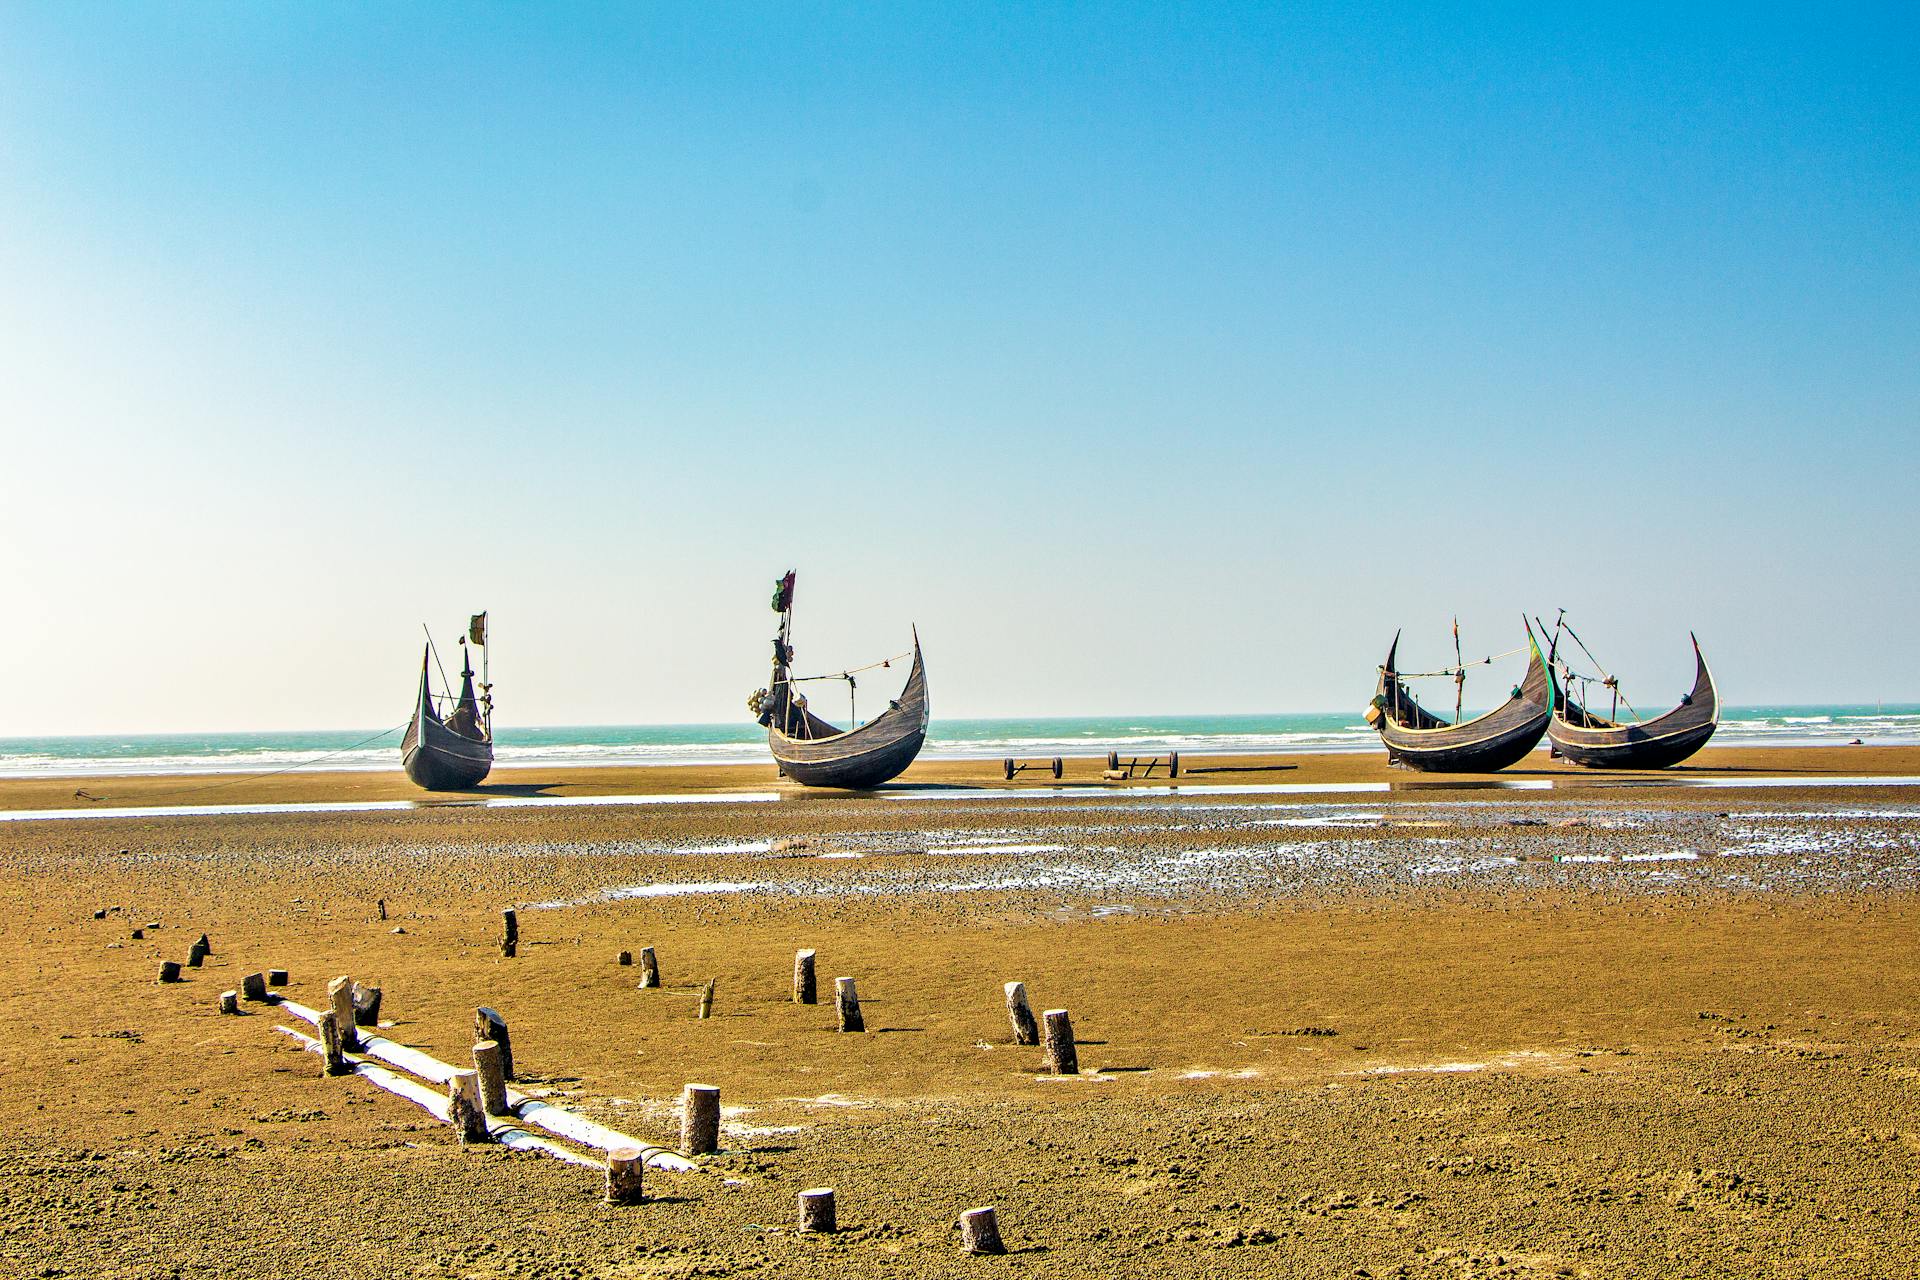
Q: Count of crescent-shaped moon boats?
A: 4